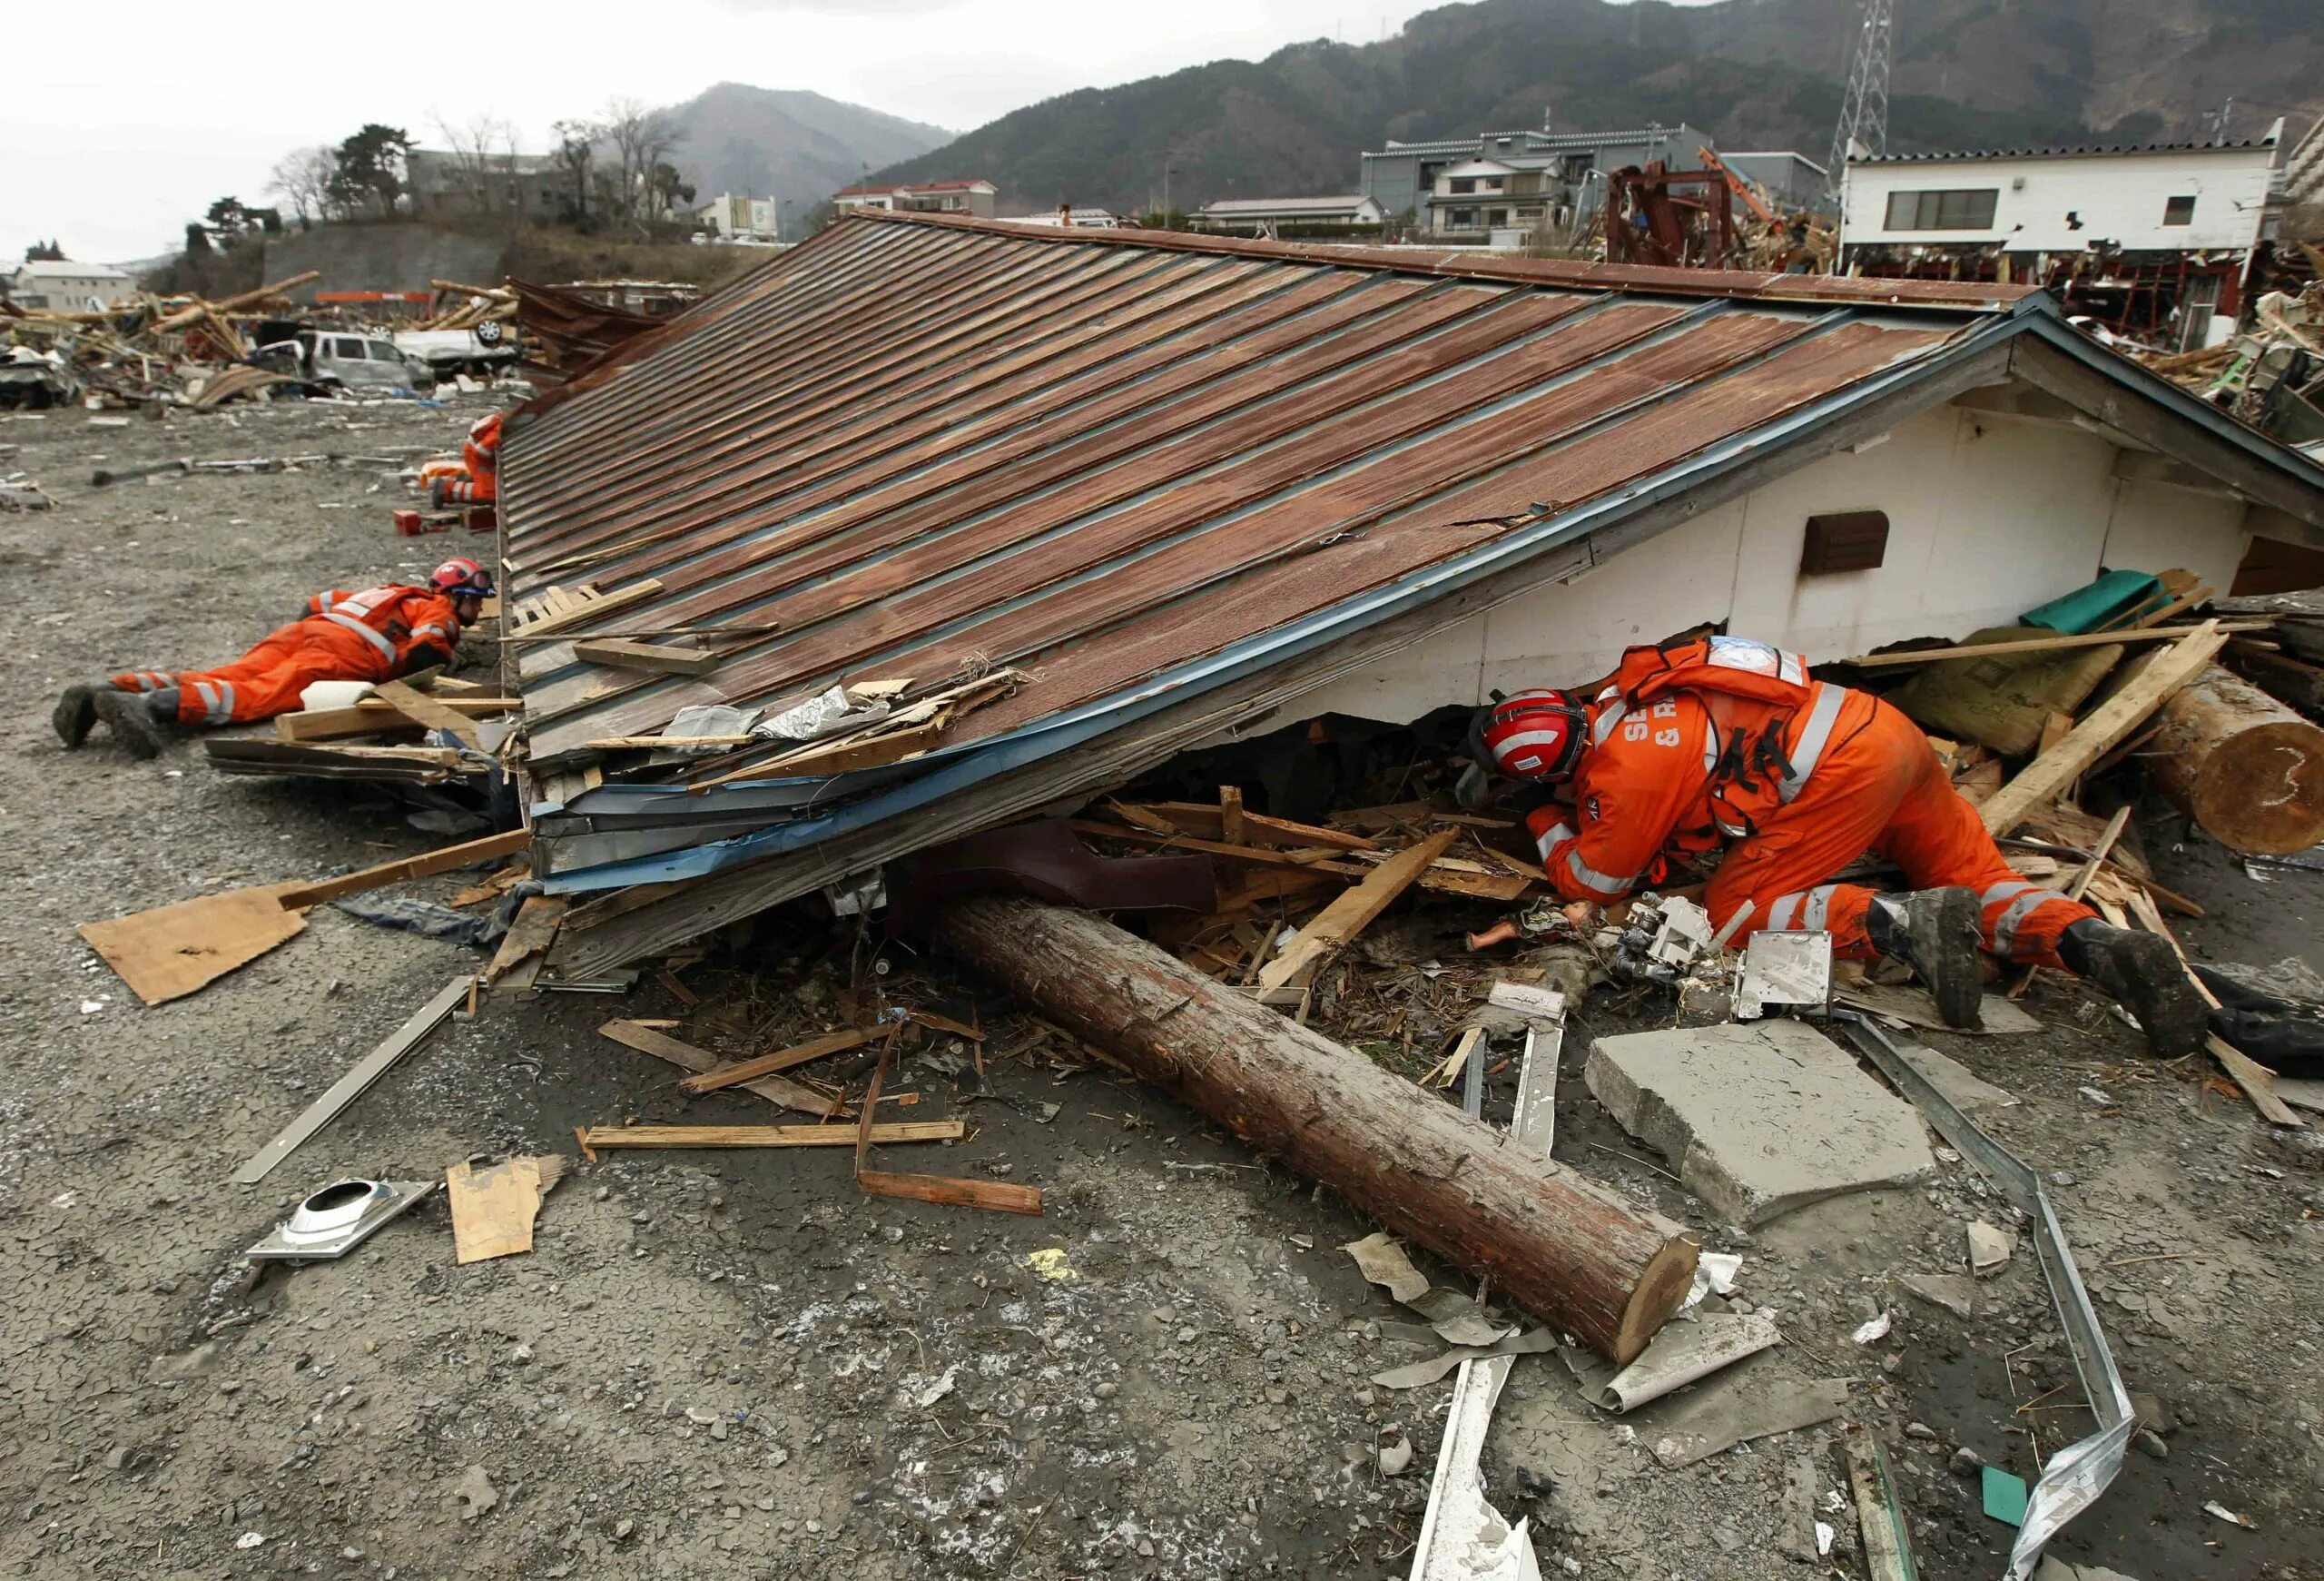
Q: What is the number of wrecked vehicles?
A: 2